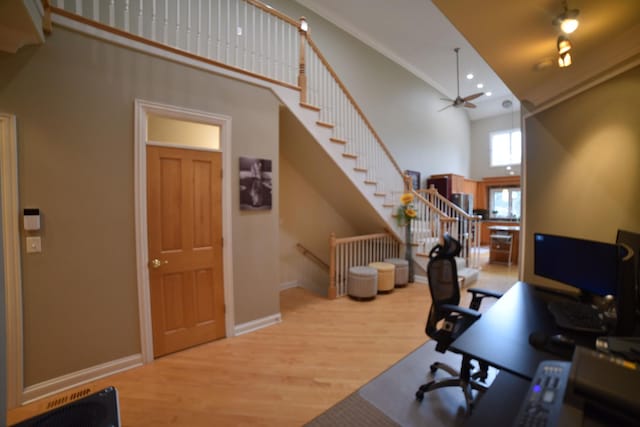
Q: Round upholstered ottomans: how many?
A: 3